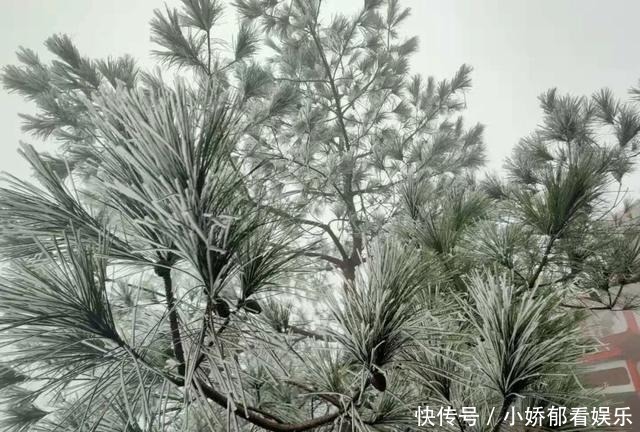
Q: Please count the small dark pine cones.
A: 3